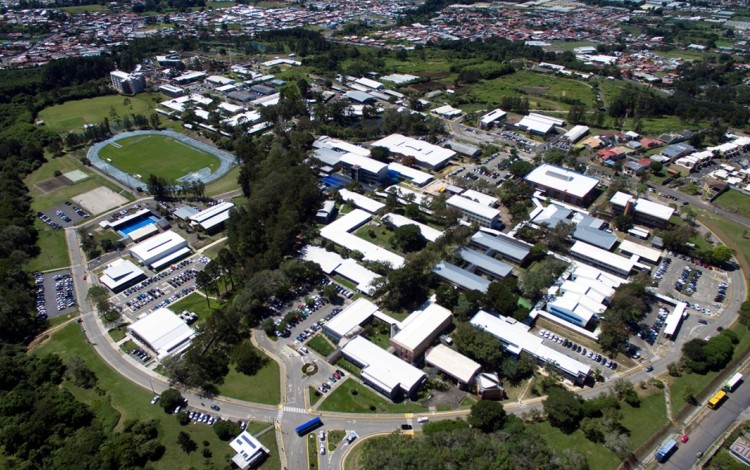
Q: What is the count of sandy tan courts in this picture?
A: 1